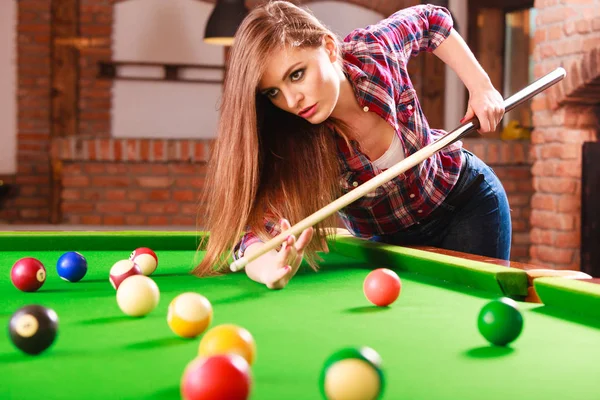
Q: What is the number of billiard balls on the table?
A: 12